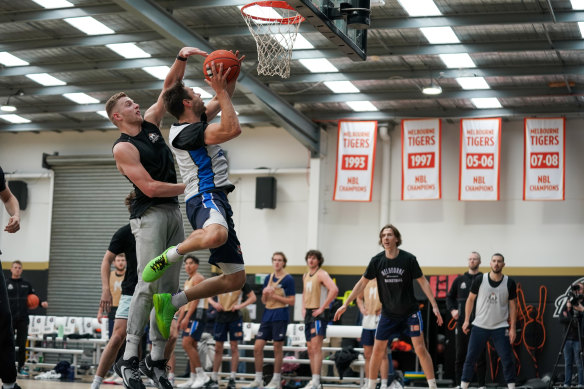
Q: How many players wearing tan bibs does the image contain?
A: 6